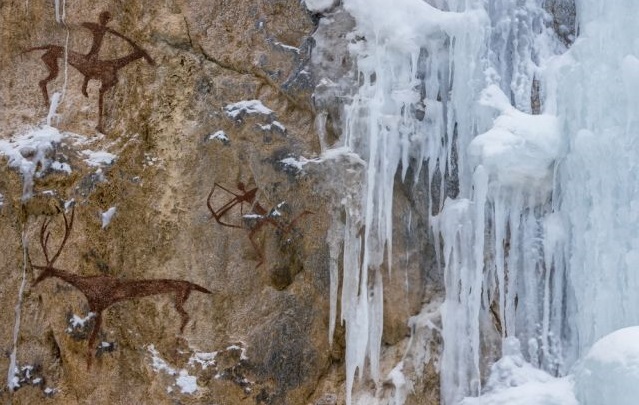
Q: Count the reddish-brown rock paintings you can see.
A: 3